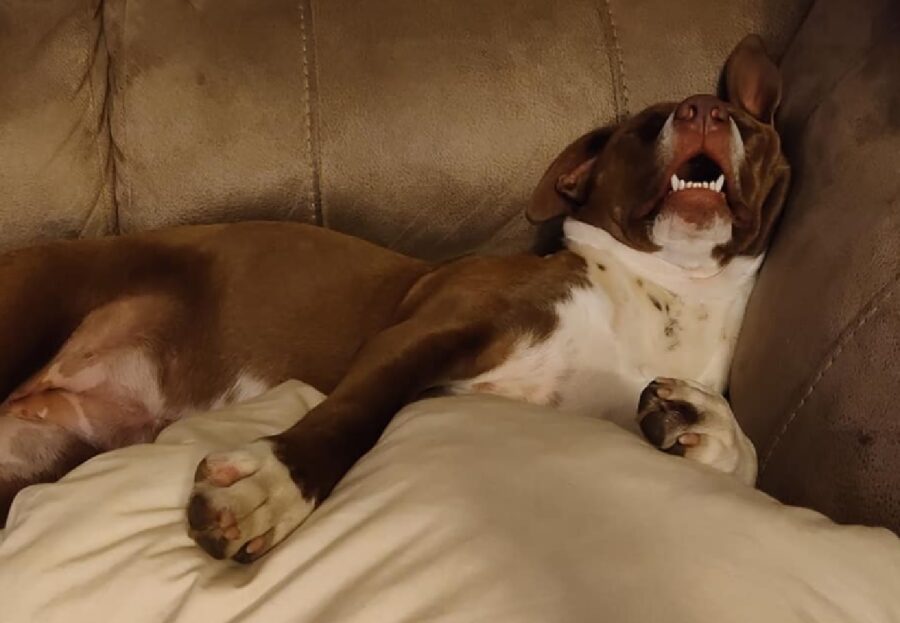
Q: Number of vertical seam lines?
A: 3